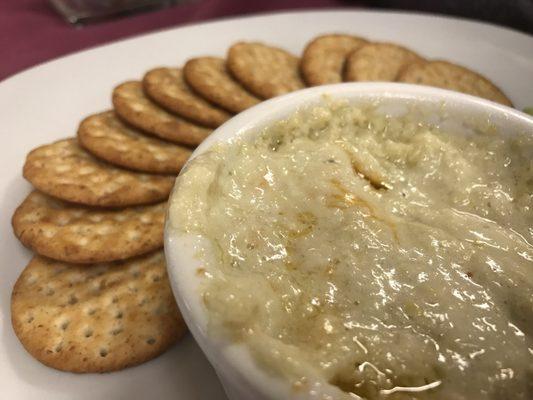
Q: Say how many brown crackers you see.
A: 11